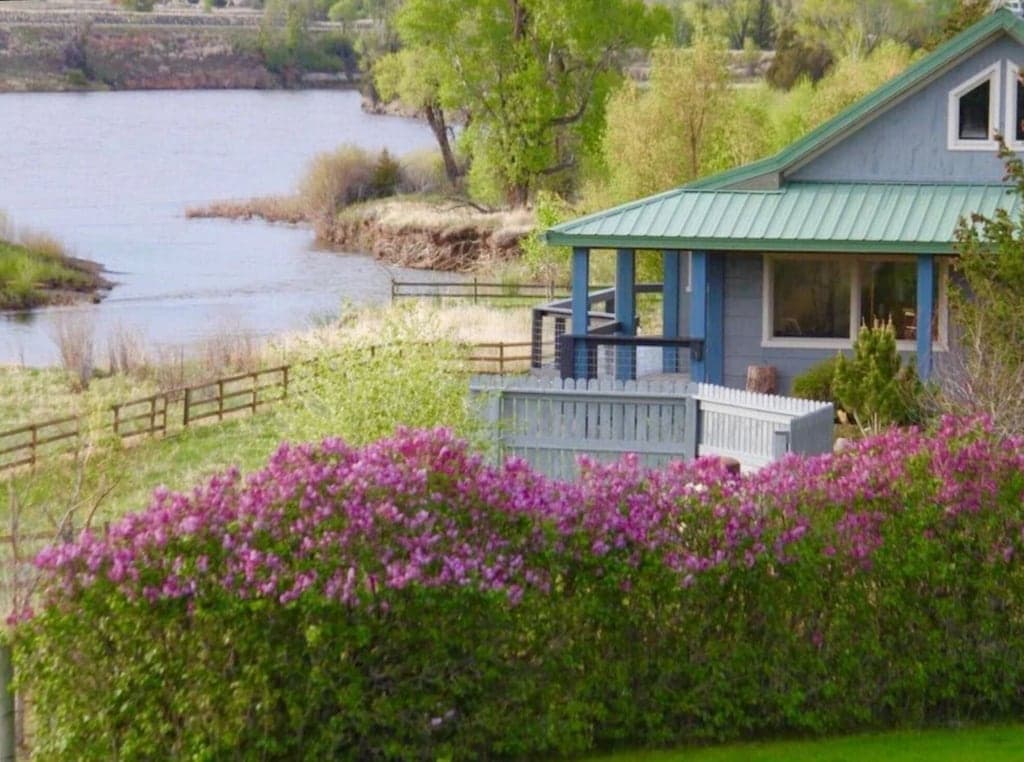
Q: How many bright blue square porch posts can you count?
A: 5